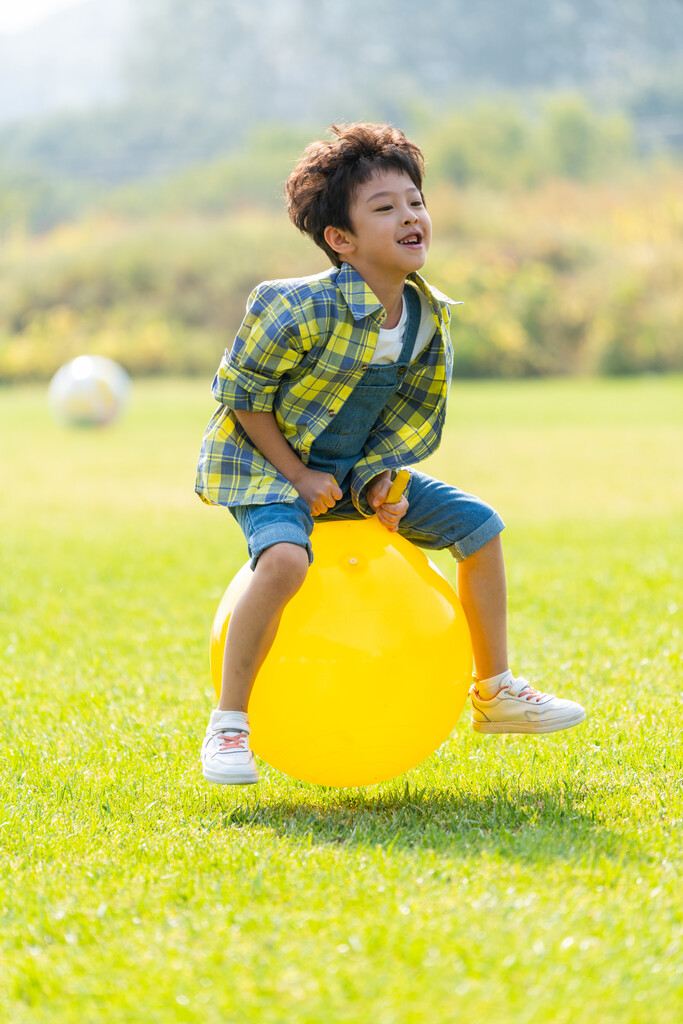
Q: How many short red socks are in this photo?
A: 0